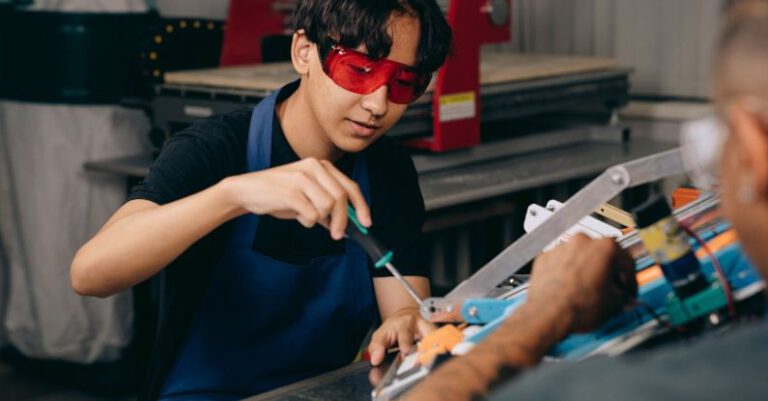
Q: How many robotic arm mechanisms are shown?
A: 1